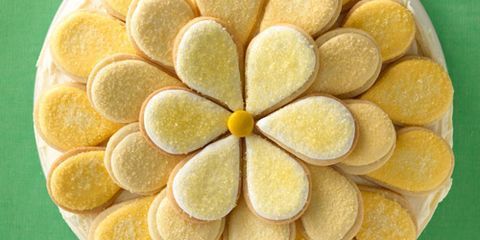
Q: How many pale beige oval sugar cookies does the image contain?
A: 10